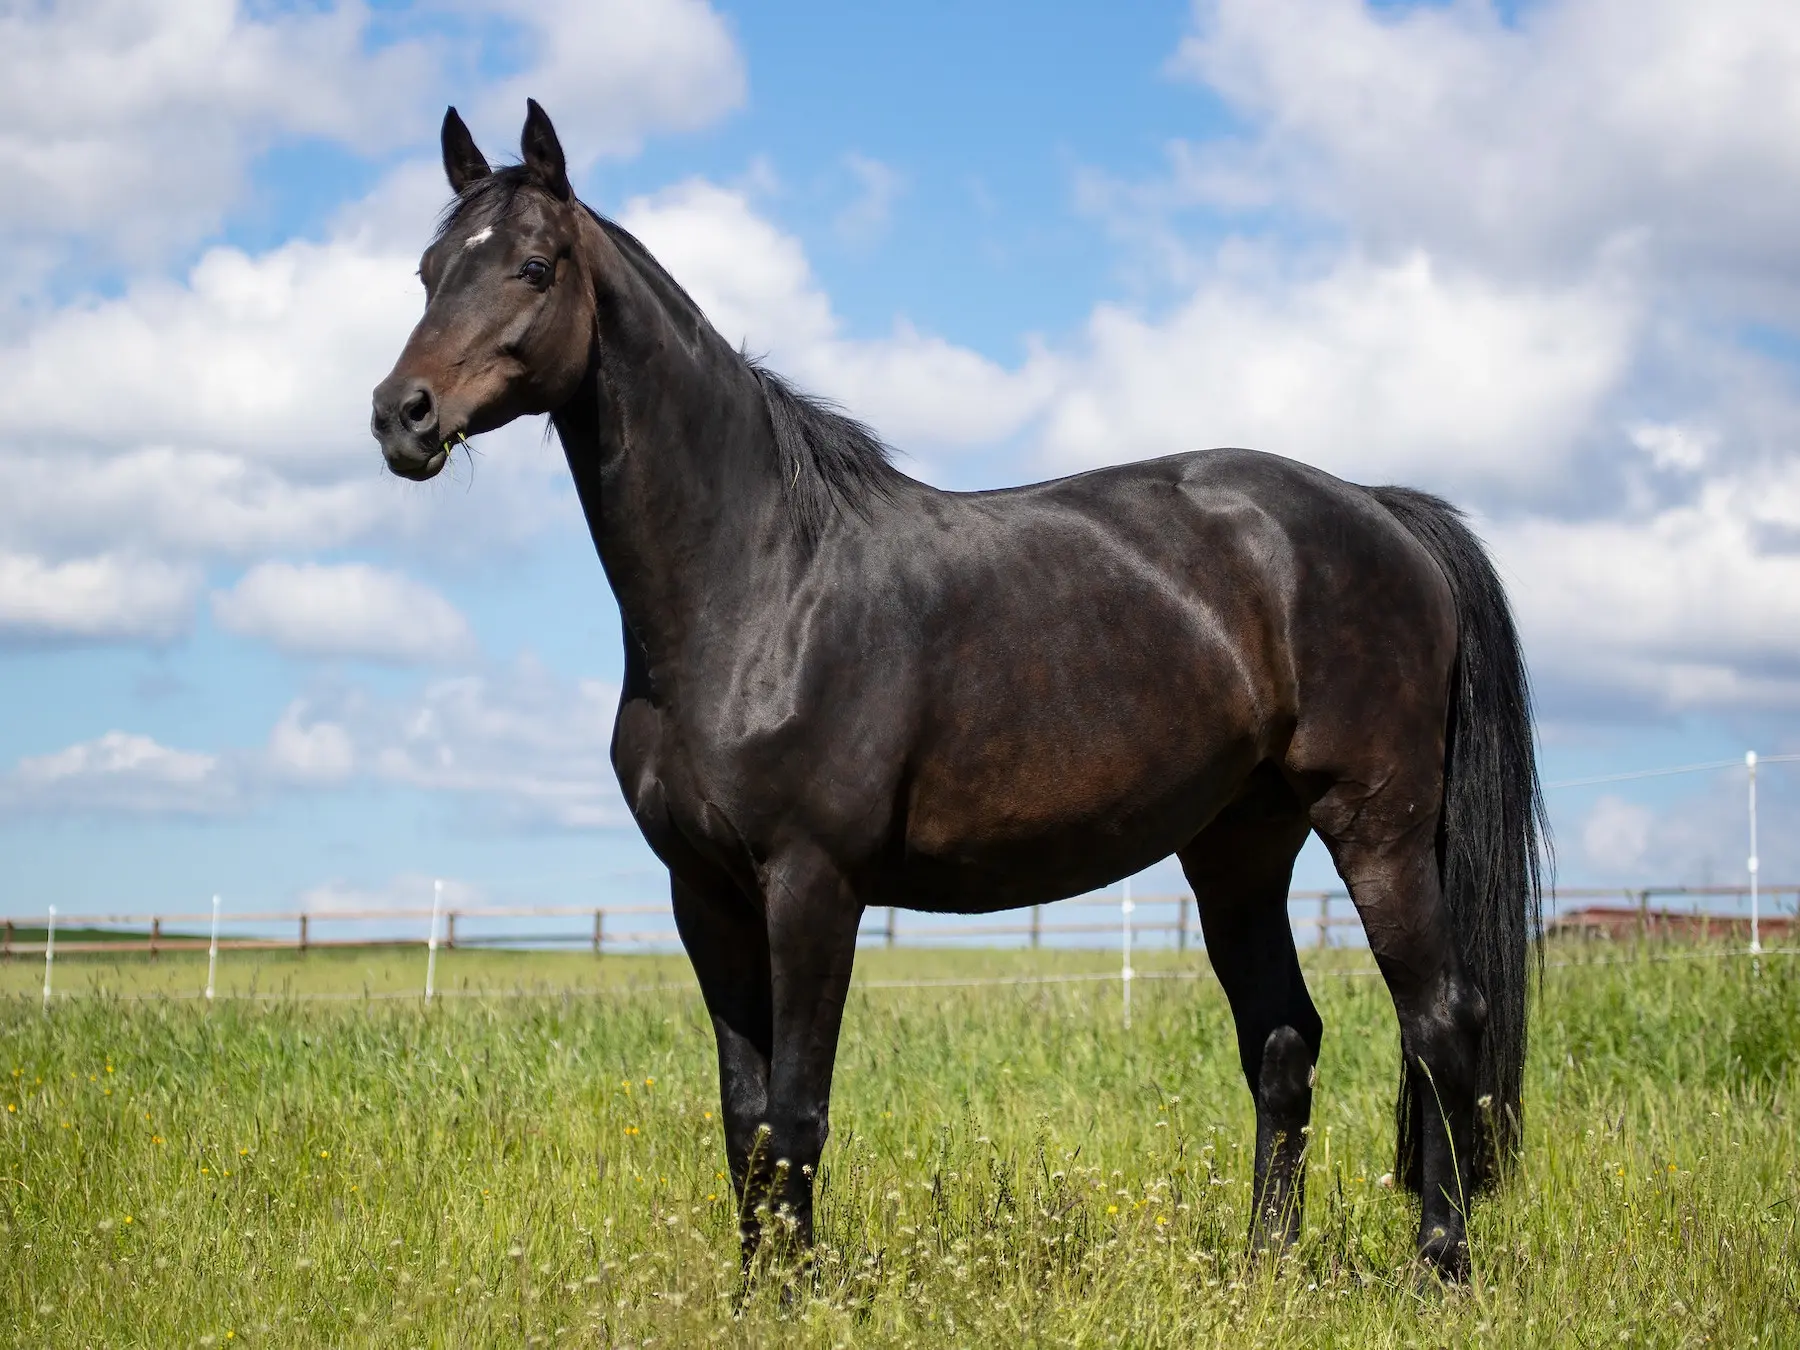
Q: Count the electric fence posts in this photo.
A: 5